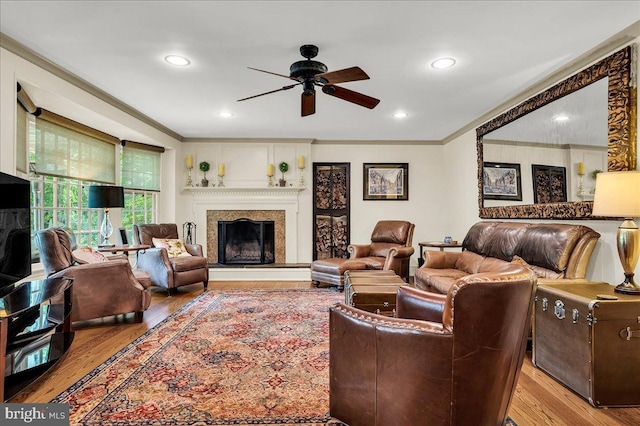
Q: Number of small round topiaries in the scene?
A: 2